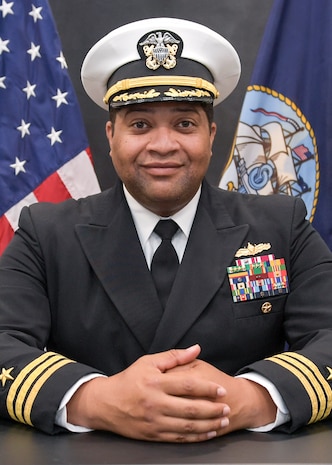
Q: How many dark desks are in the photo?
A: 1